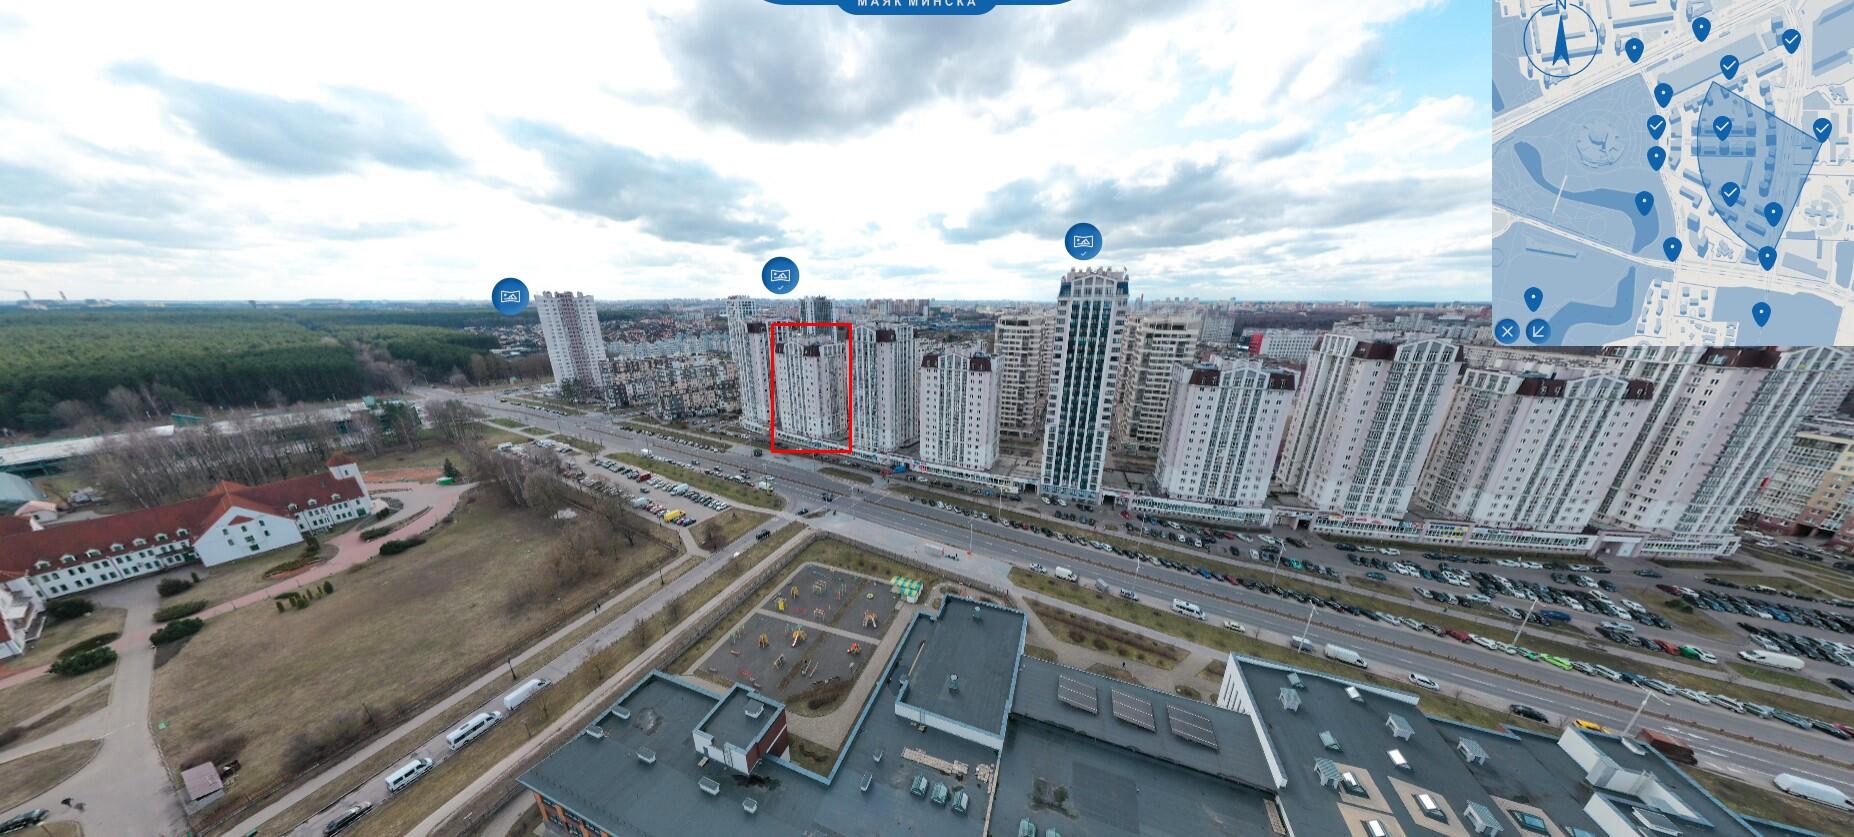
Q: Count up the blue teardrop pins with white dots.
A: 10